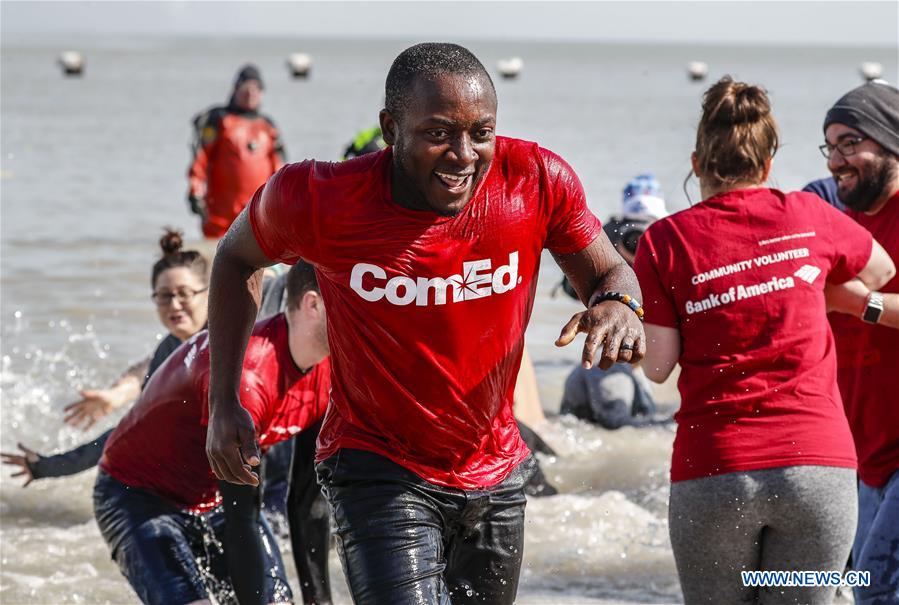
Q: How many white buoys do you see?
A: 5